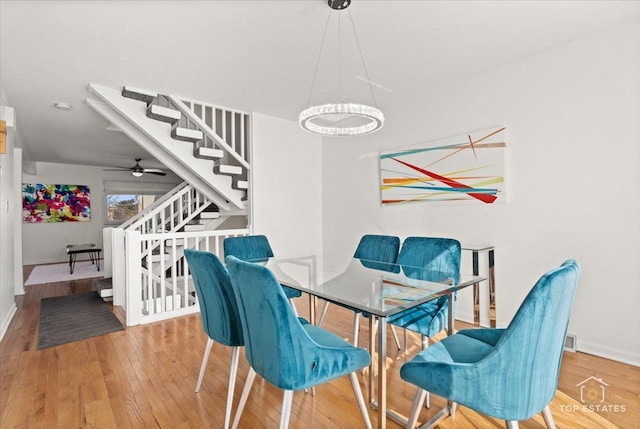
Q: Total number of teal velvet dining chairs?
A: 6